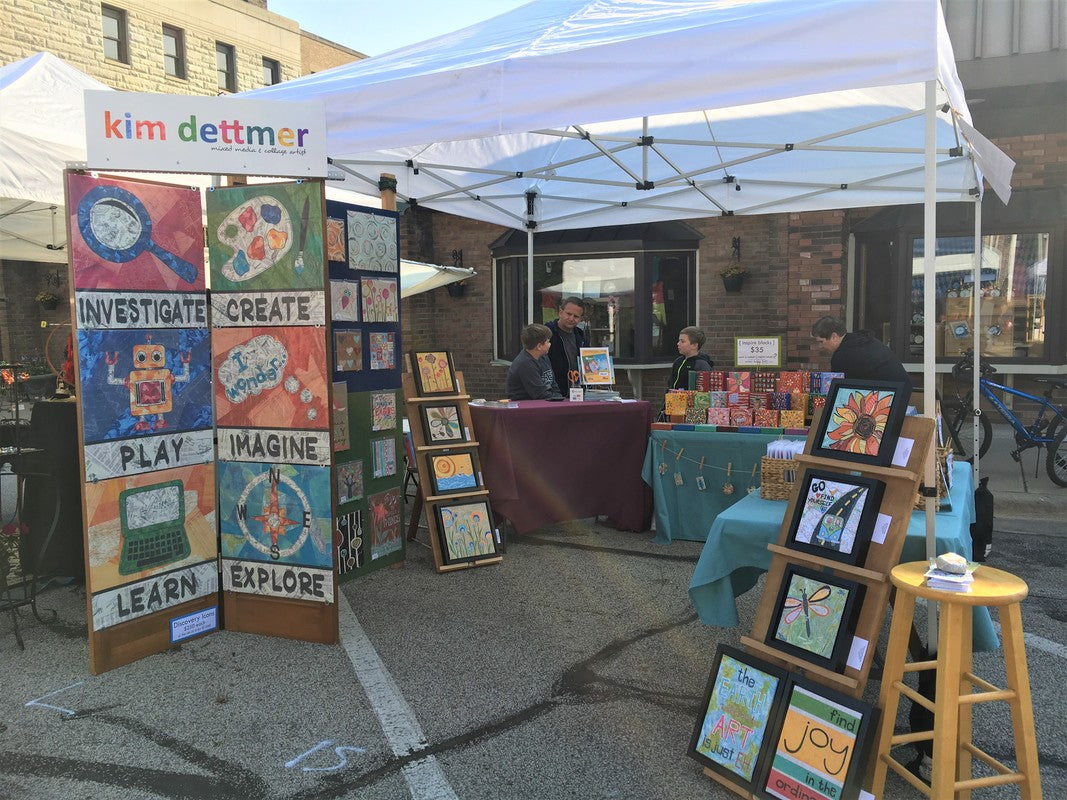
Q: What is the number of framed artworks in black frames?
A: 9